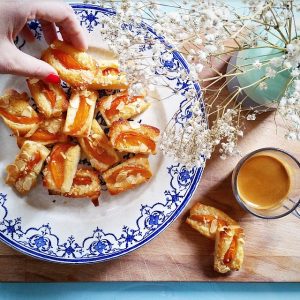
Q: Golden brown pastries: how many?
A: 15